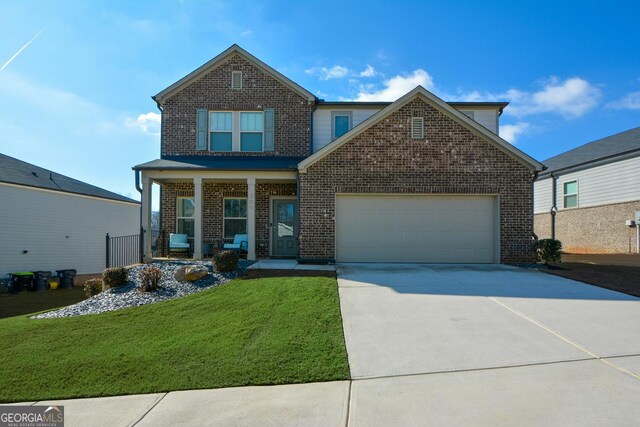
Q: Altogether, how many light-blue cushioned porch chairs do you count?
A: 2